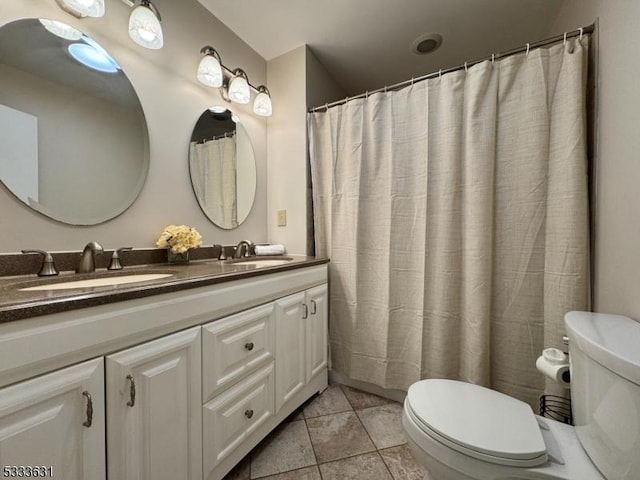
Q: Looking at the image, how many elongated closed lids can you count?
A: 1